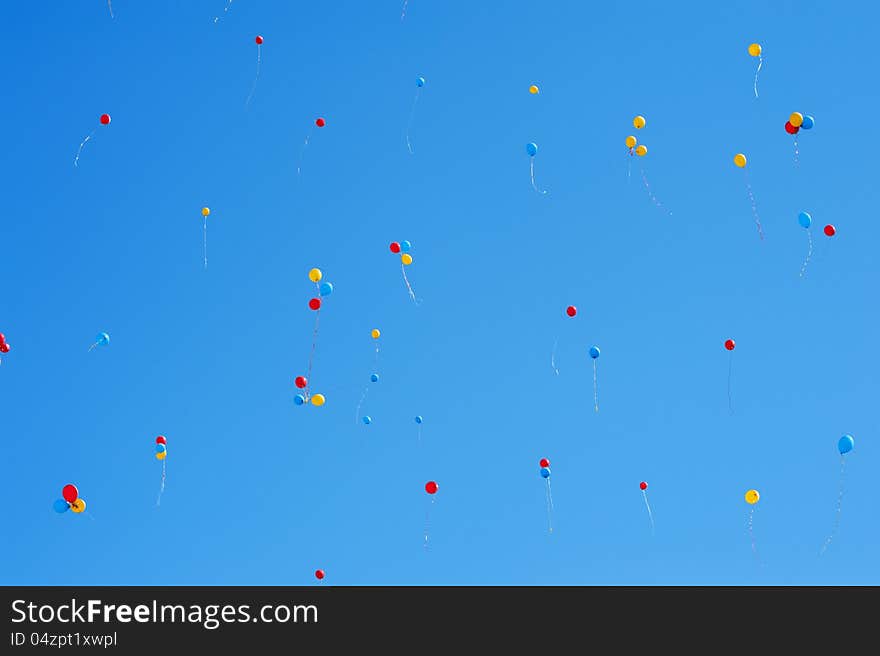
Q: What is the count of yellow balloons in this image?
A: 15